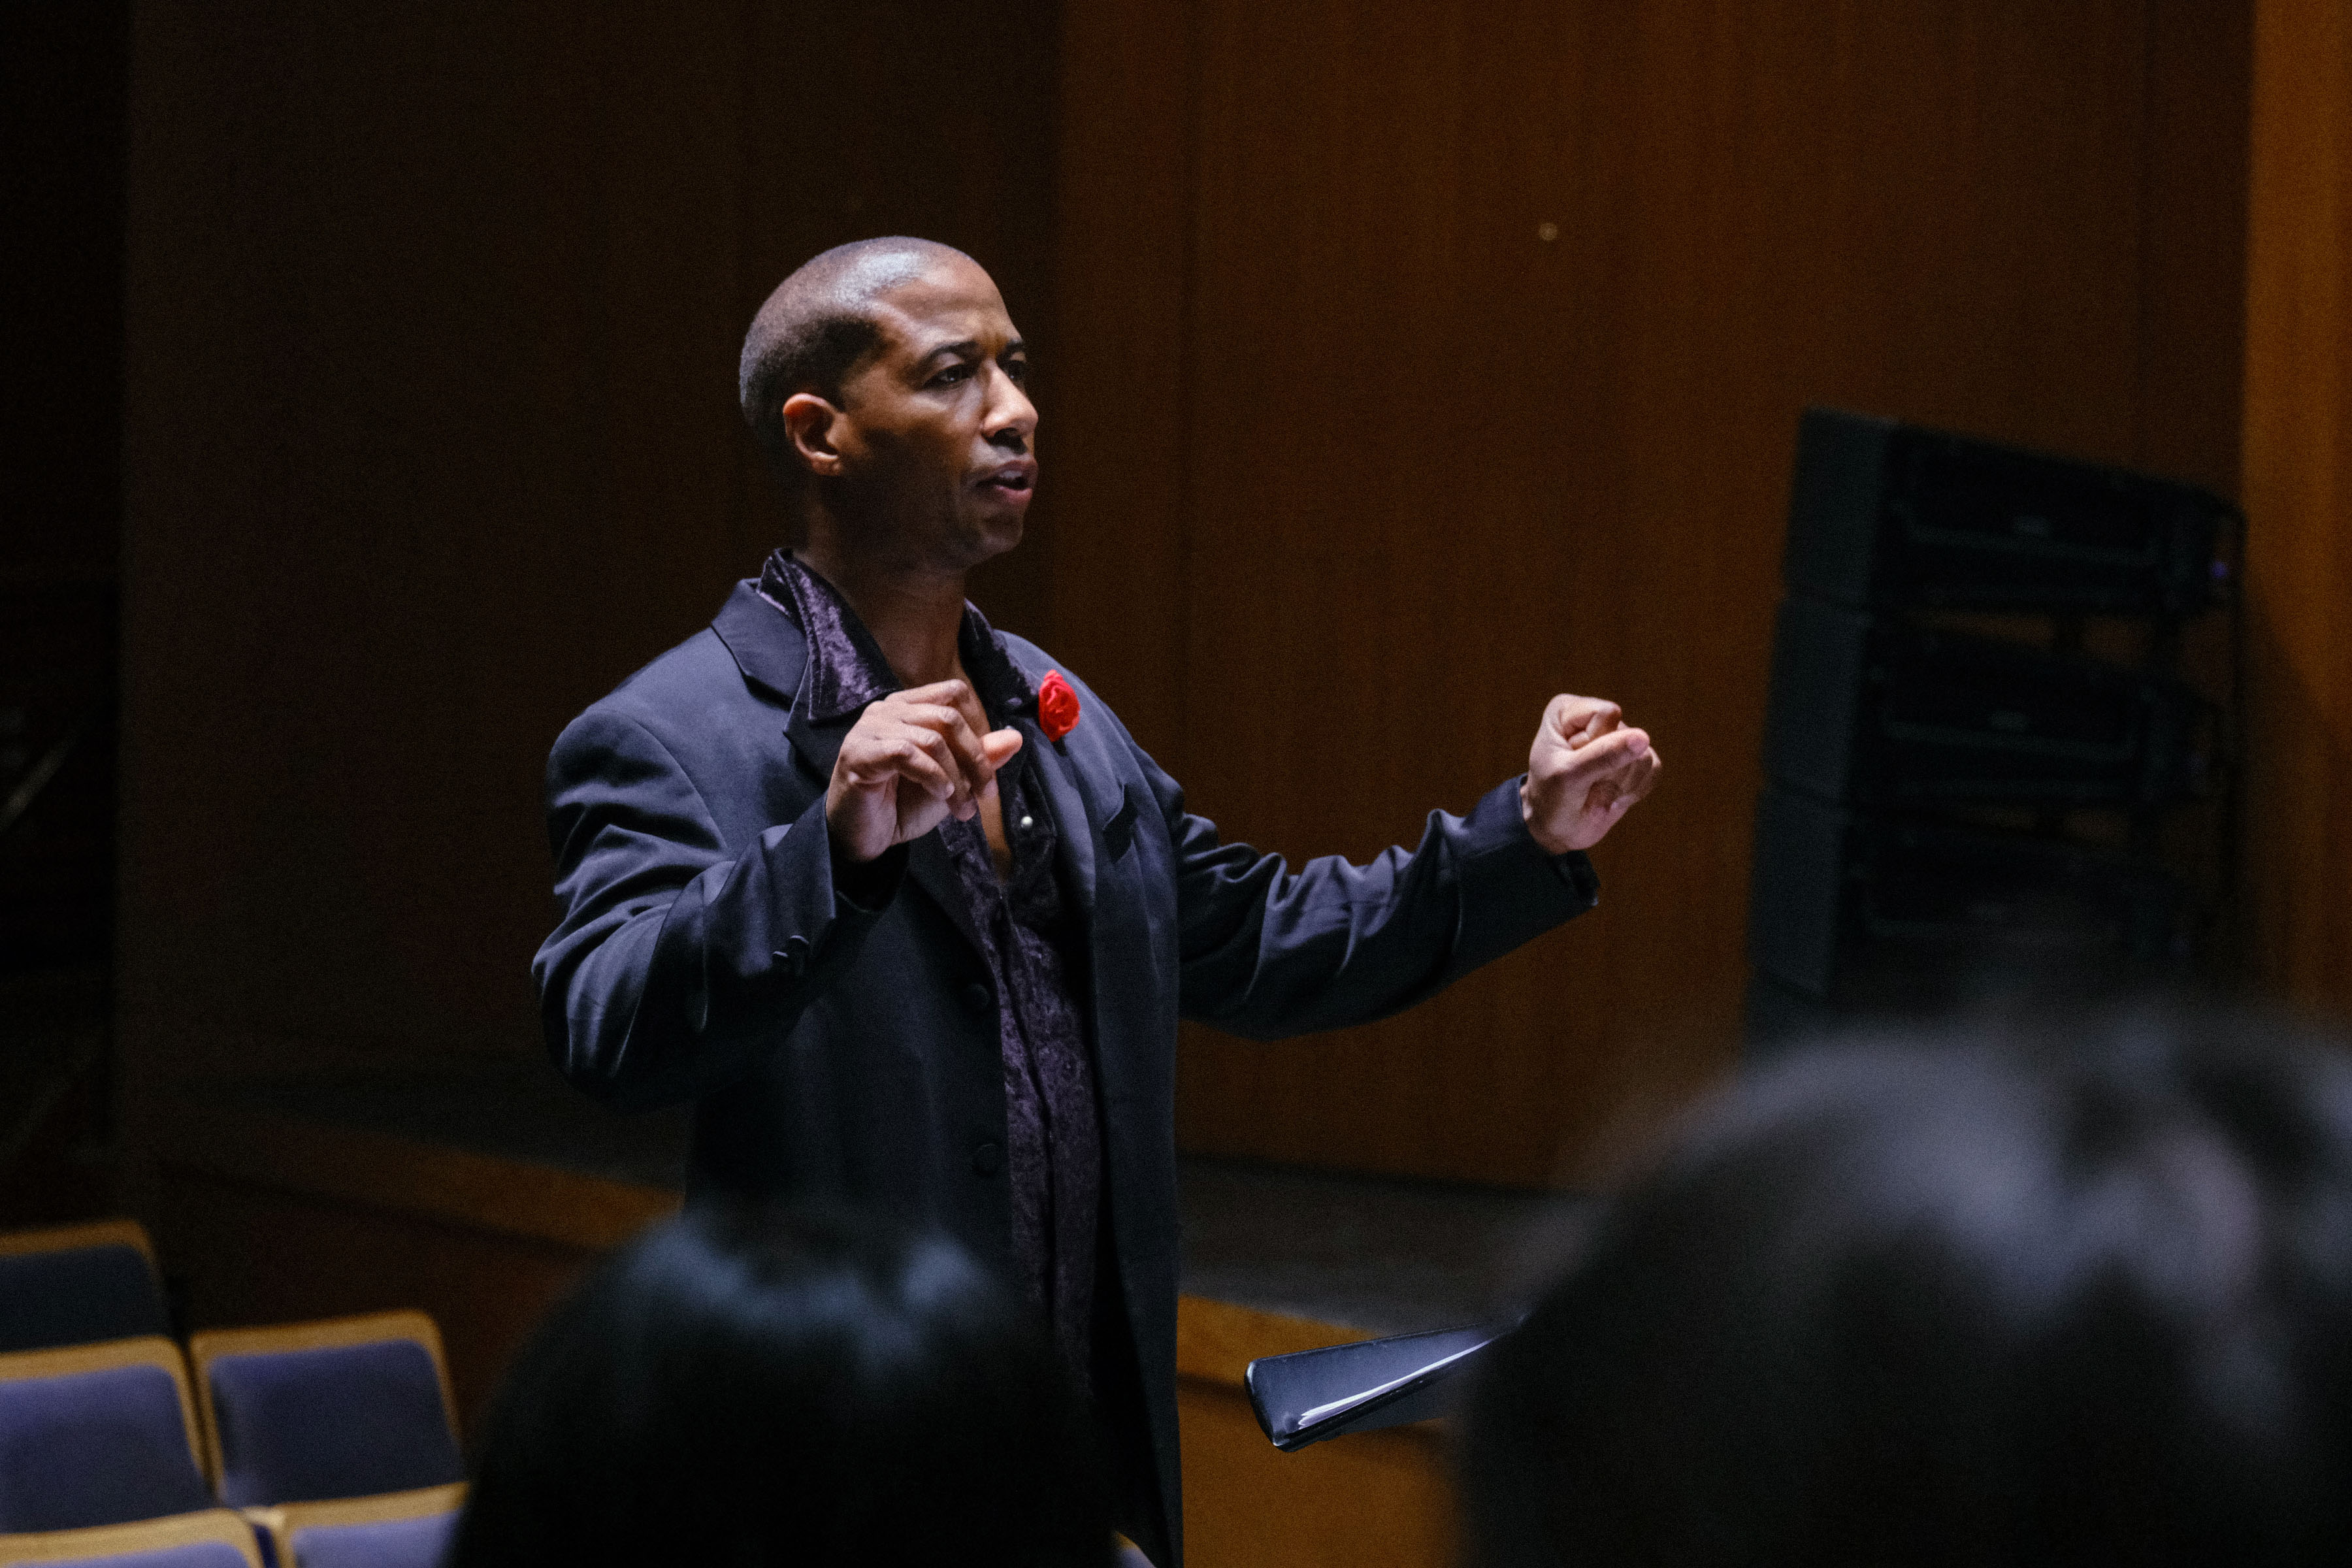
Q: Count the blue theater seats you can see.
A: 5